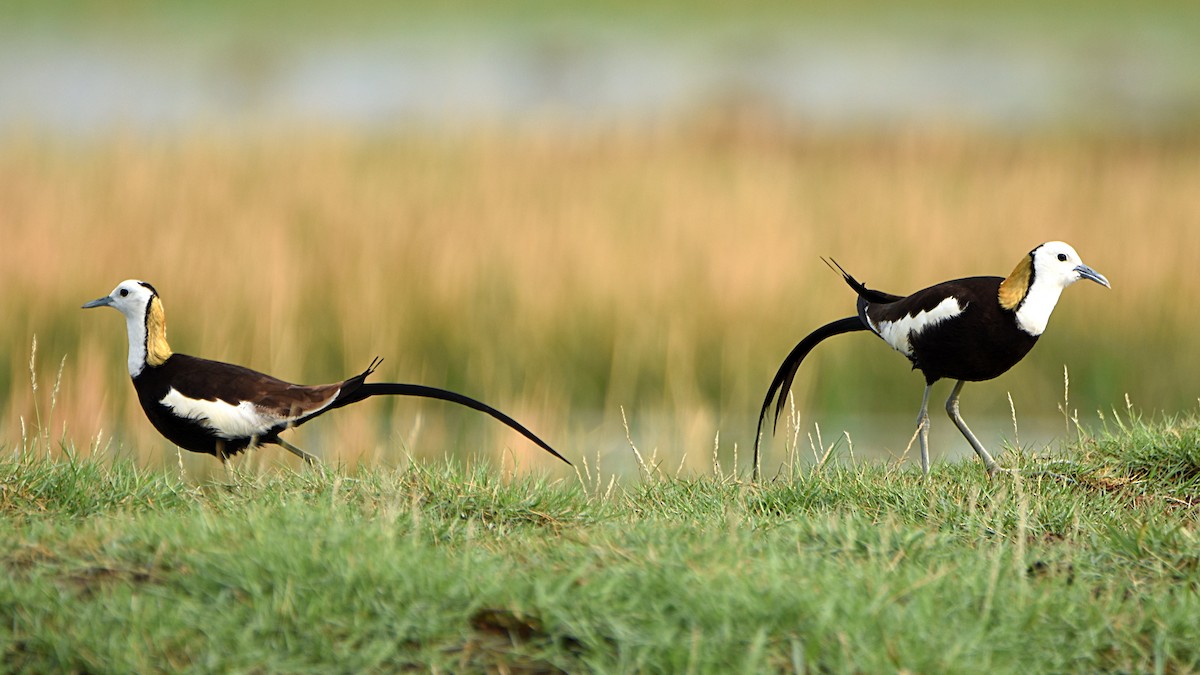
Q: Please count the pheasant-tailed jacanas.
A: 2